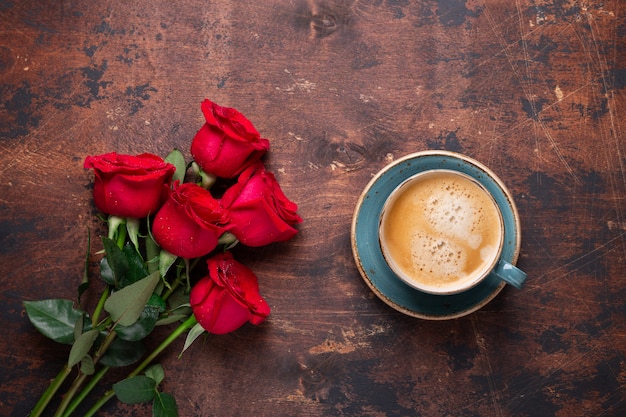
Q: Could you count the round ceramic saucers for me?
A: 1